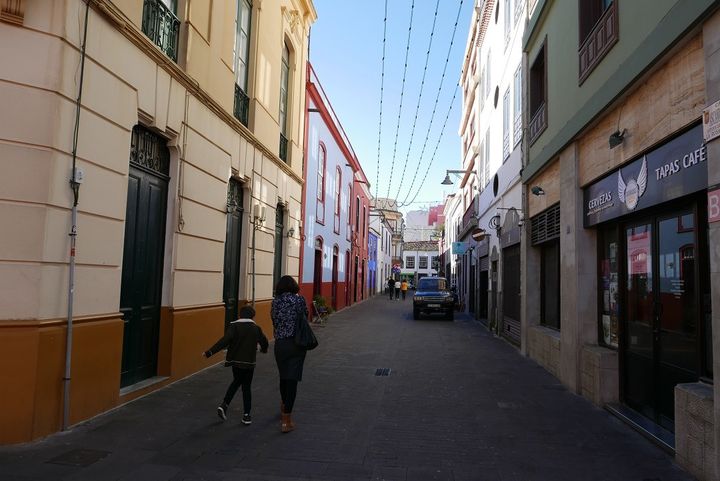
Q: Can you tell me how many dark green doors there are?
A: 3